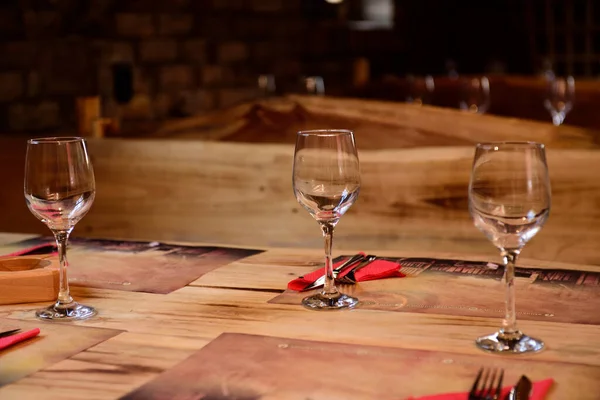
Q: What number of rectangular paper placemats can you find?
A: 4